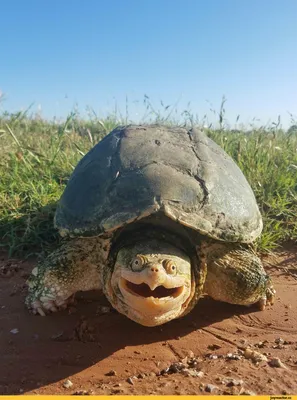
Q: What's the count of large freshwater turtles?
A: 1